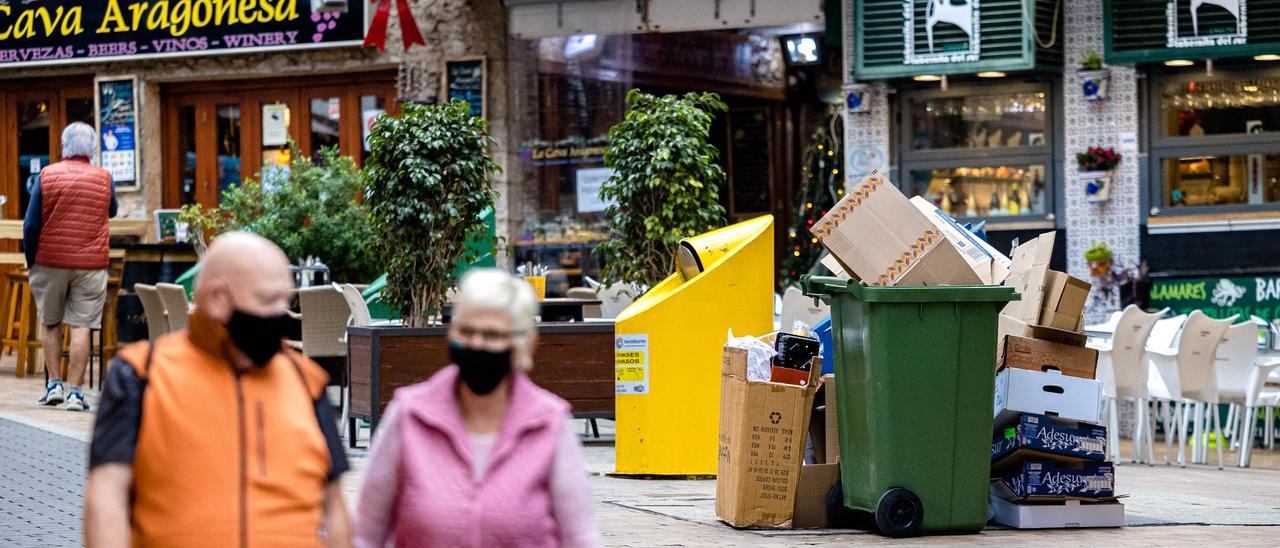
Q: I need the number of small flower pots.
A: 4